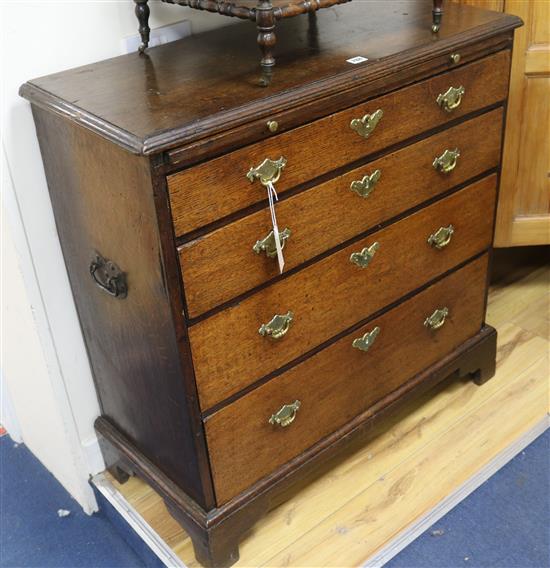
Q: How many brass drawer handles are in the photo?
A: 8